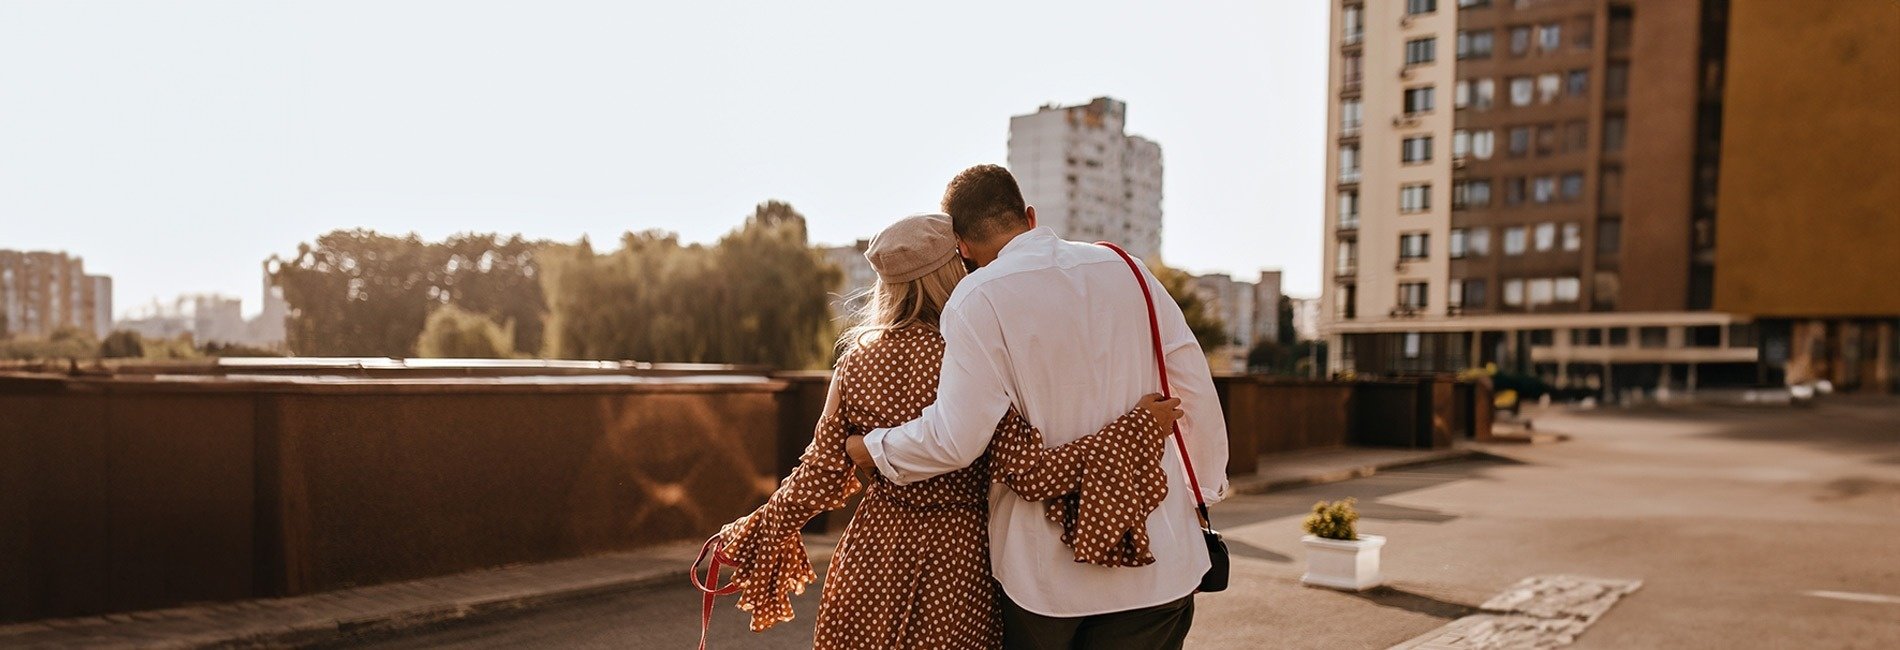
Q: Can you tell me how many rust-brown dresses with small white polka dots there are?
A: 1